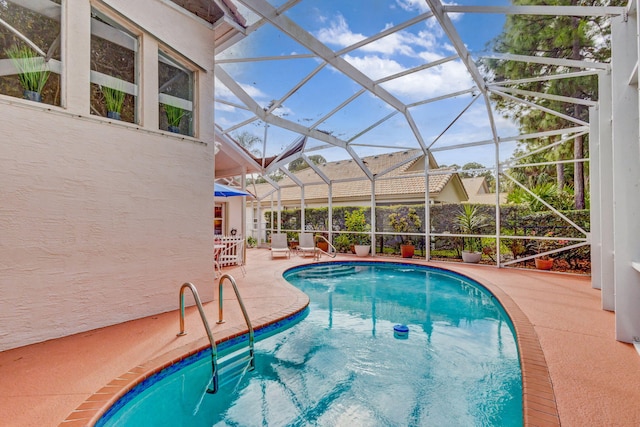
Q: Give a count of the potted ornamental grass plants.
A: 3